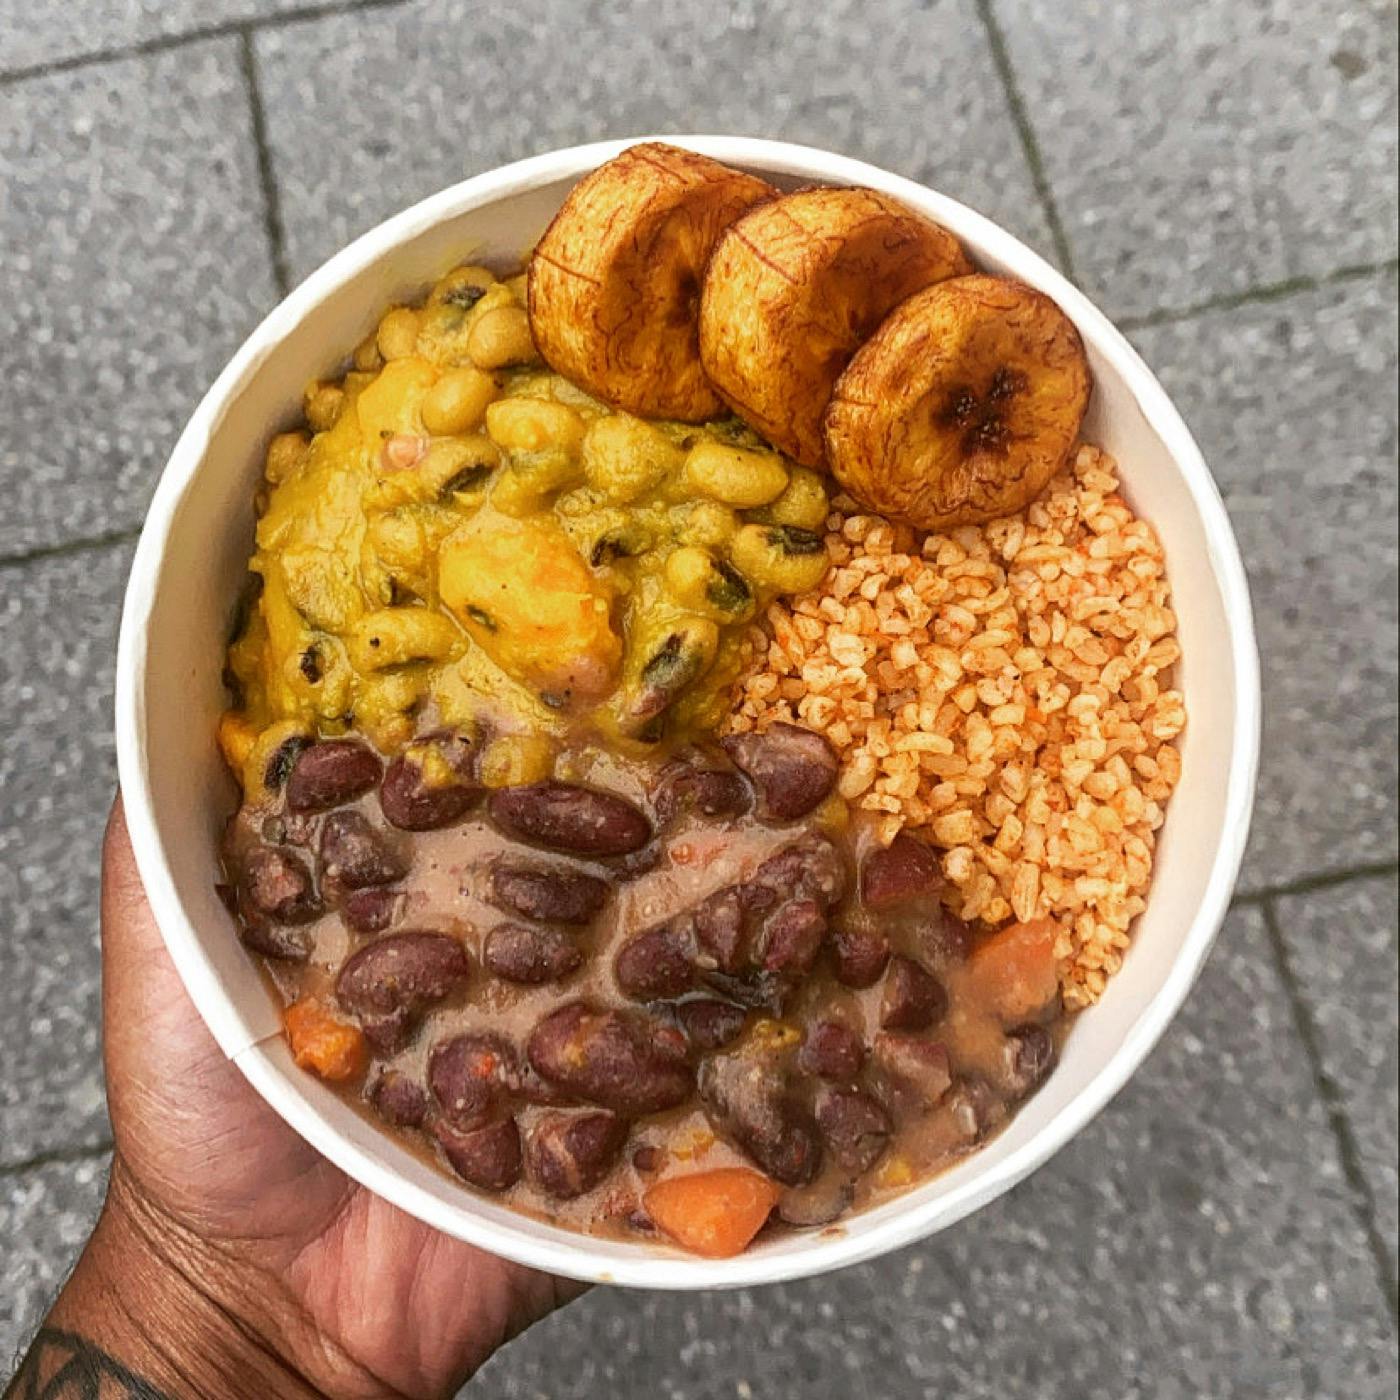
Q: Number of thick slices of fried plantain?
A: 3